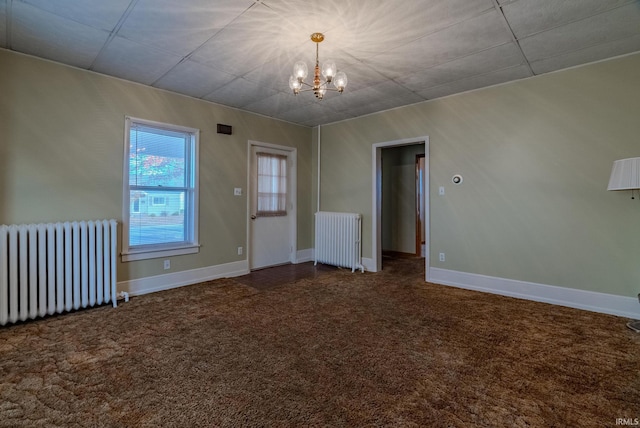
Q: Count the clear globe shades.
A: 5